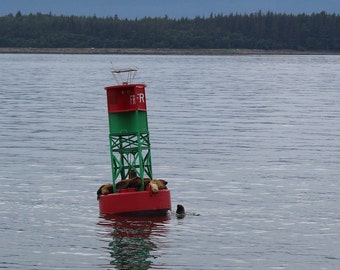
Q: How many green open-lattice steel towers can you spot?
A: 1